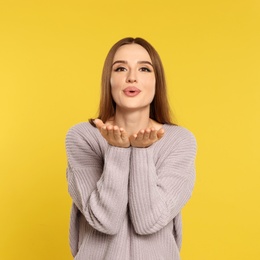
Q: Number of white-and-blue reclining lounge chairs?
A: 0